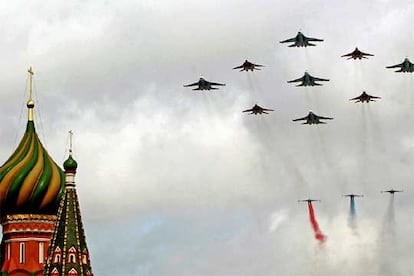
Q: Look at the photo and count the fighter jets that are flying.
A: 12